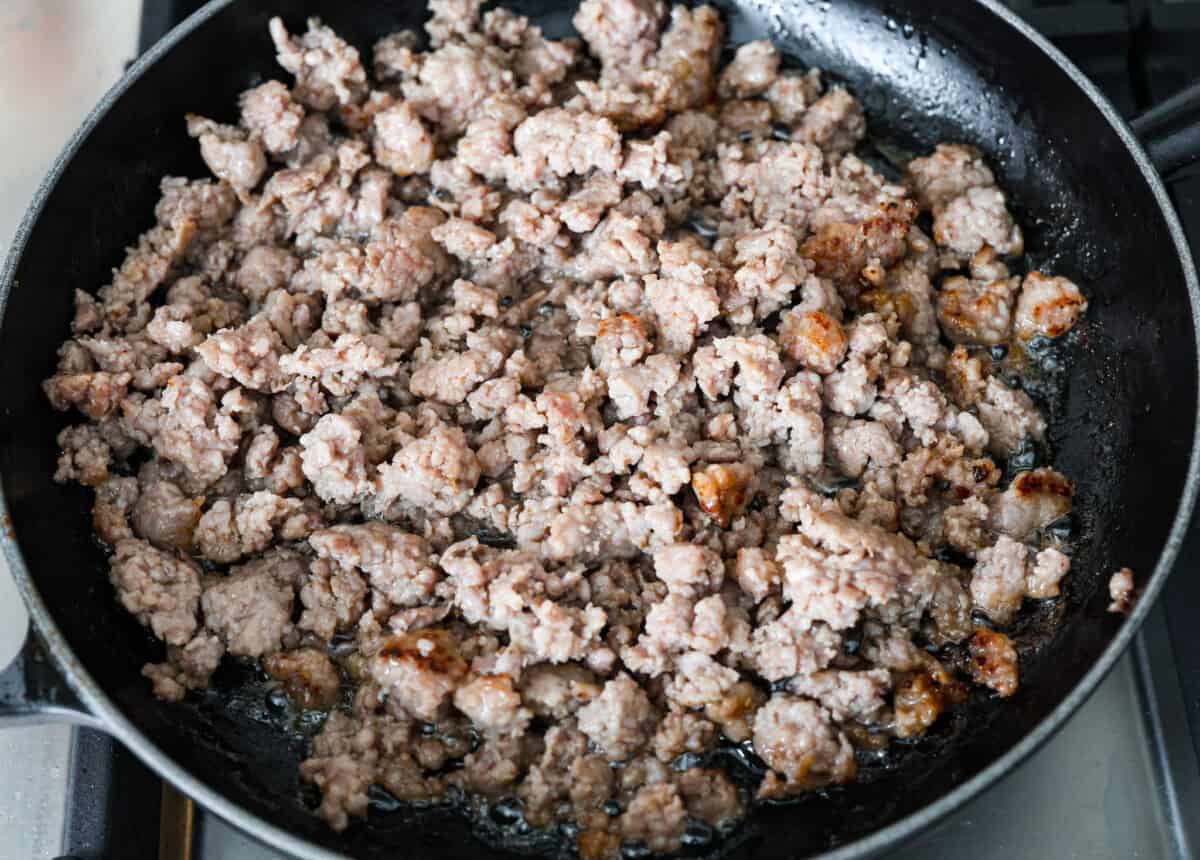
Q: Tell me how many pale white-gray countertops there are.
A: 1